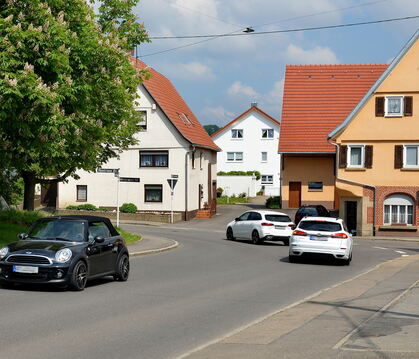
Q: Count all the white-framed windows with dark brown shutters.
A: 3